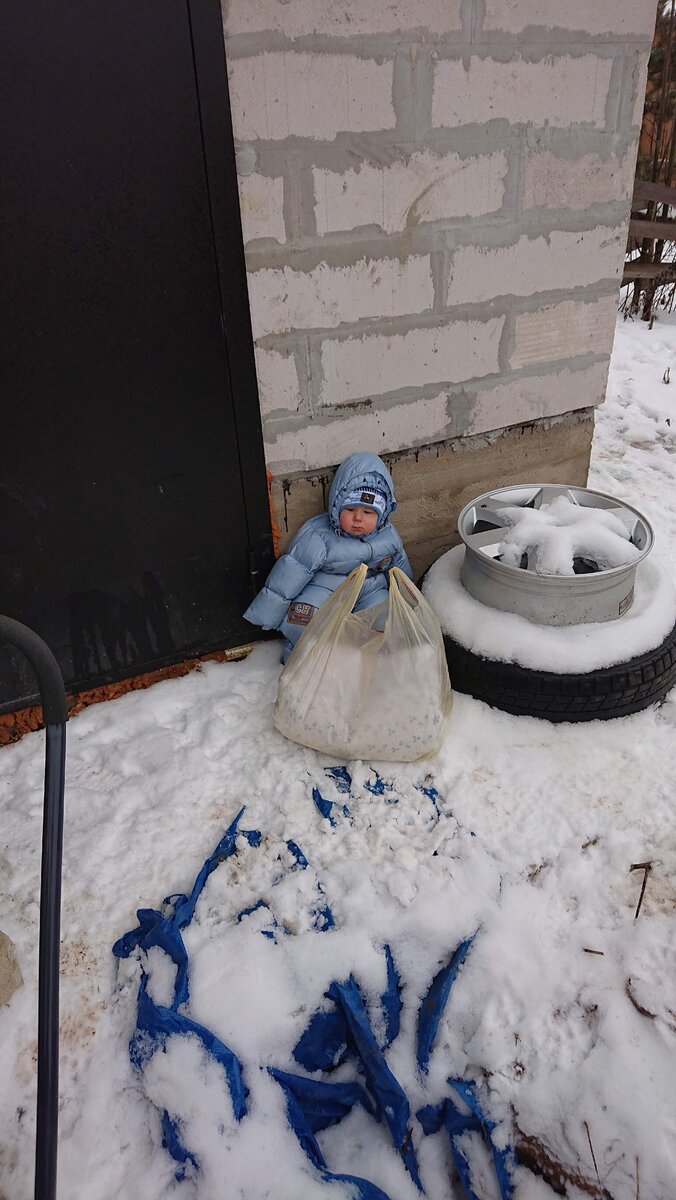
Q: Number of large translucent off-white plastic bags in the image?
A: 1